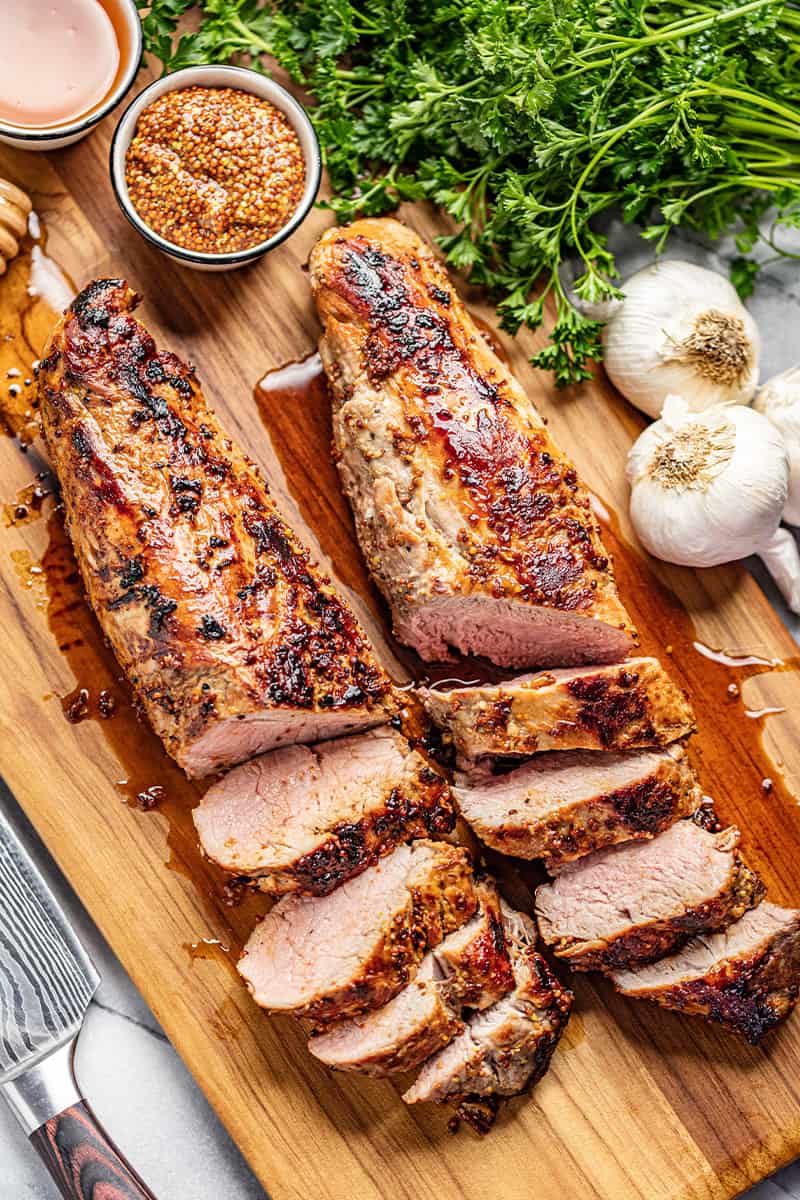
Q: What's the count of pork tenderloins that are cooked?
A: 2